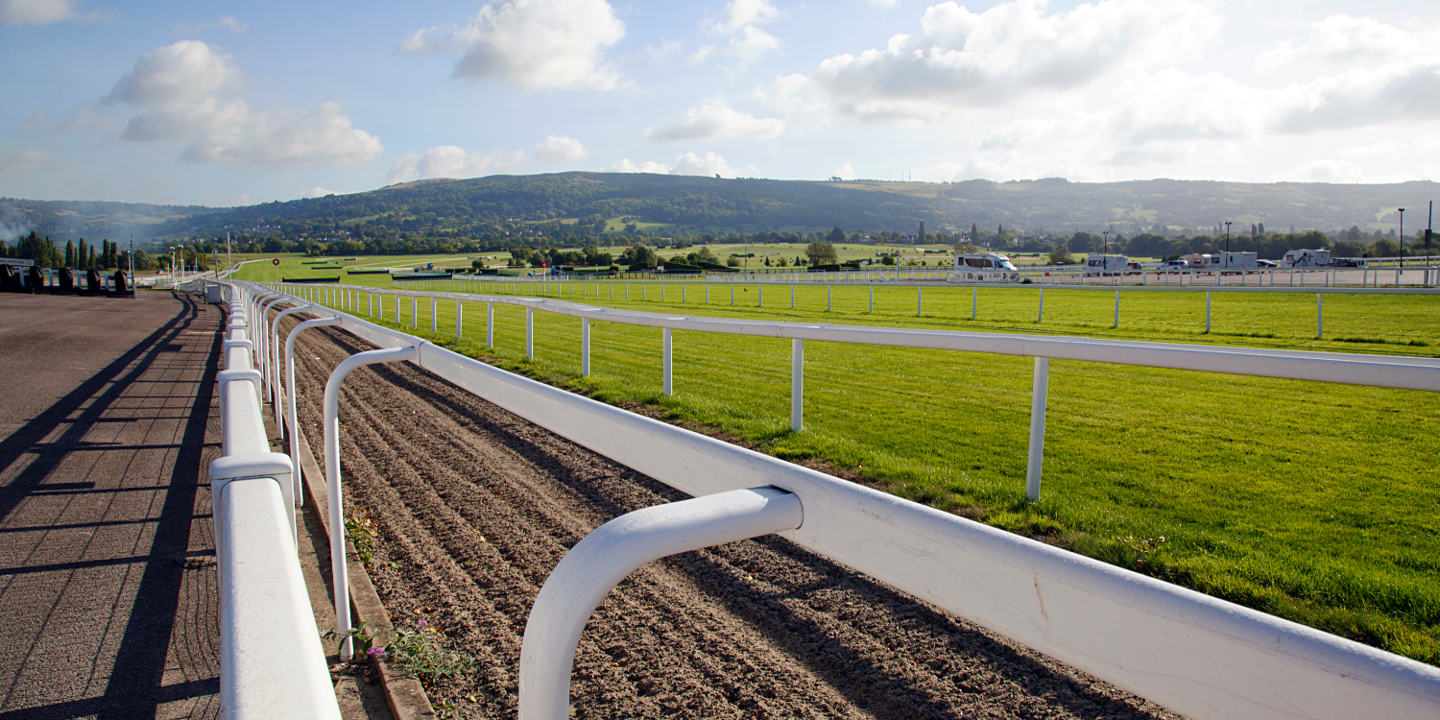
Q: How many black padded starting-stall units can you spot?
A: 5